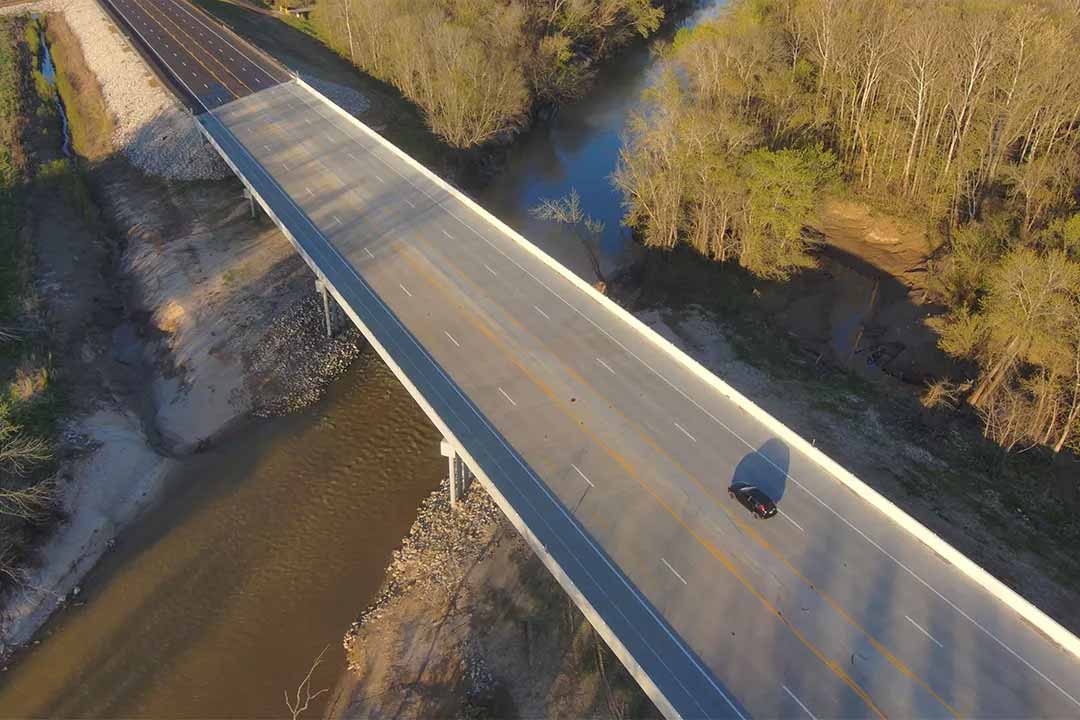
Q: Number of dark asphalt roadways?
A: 1